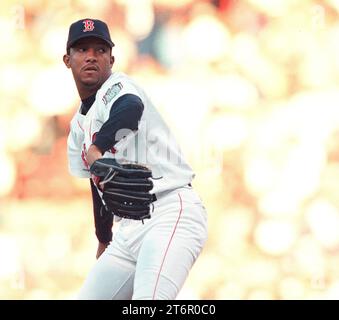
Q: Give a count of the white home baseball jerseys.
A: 1